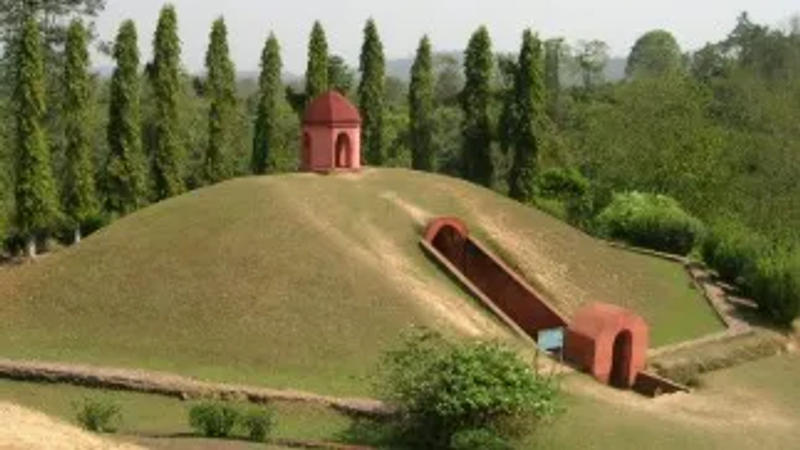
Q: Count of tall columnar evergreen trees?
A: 11